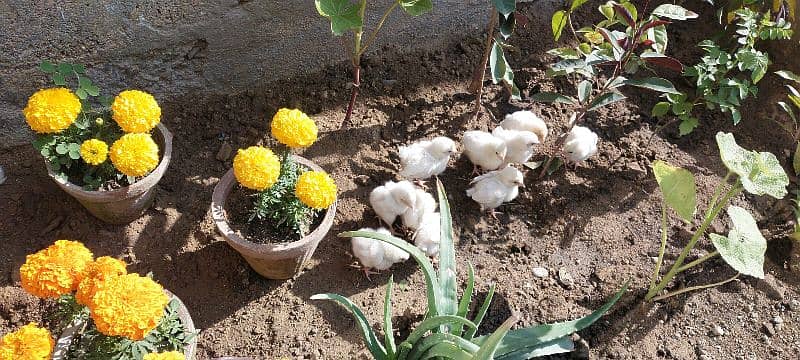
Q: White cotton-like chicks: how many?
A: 10